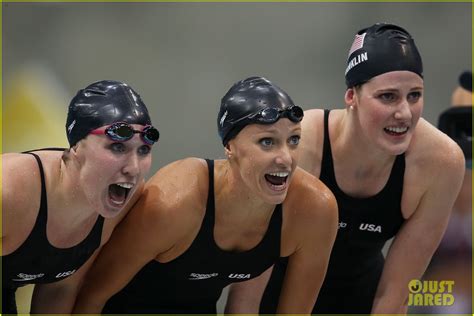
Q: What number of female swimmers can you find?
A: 3